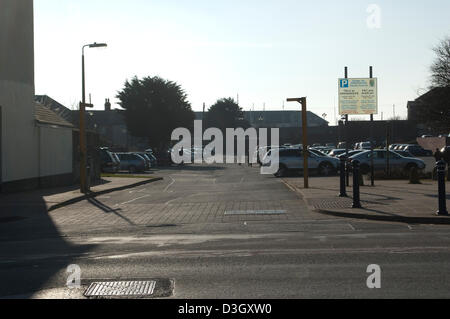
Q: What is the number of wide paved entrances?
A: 1